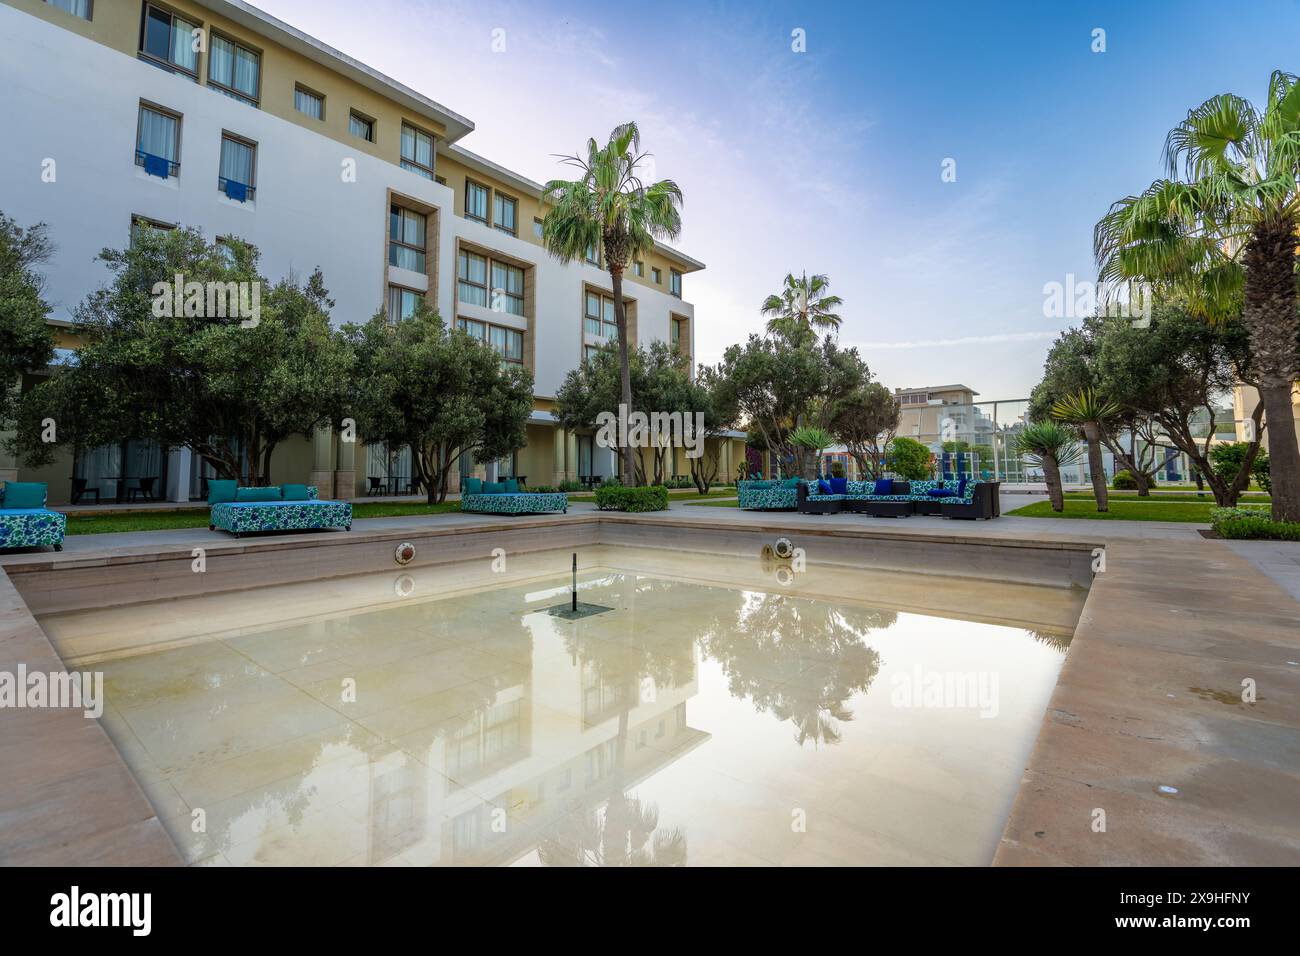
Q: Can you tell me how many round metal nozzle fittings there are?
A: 2